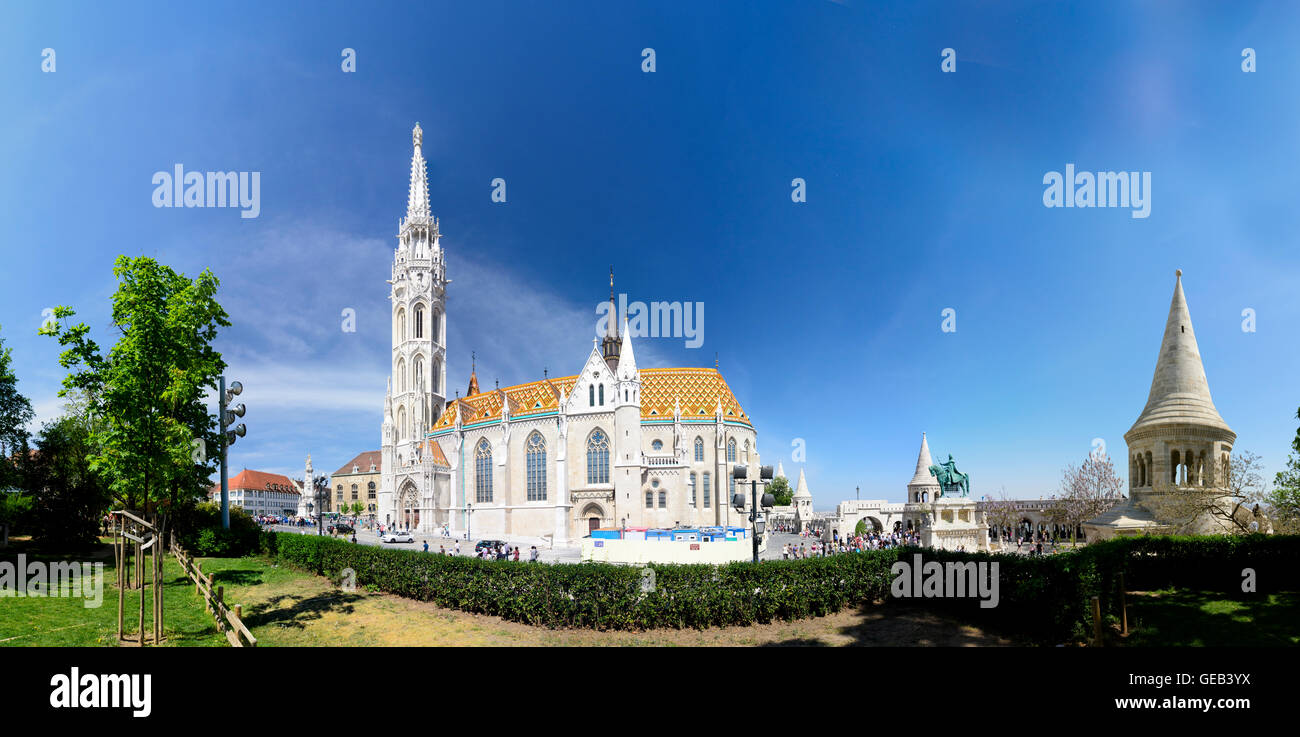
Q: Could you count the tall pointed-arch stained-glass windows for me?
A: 3